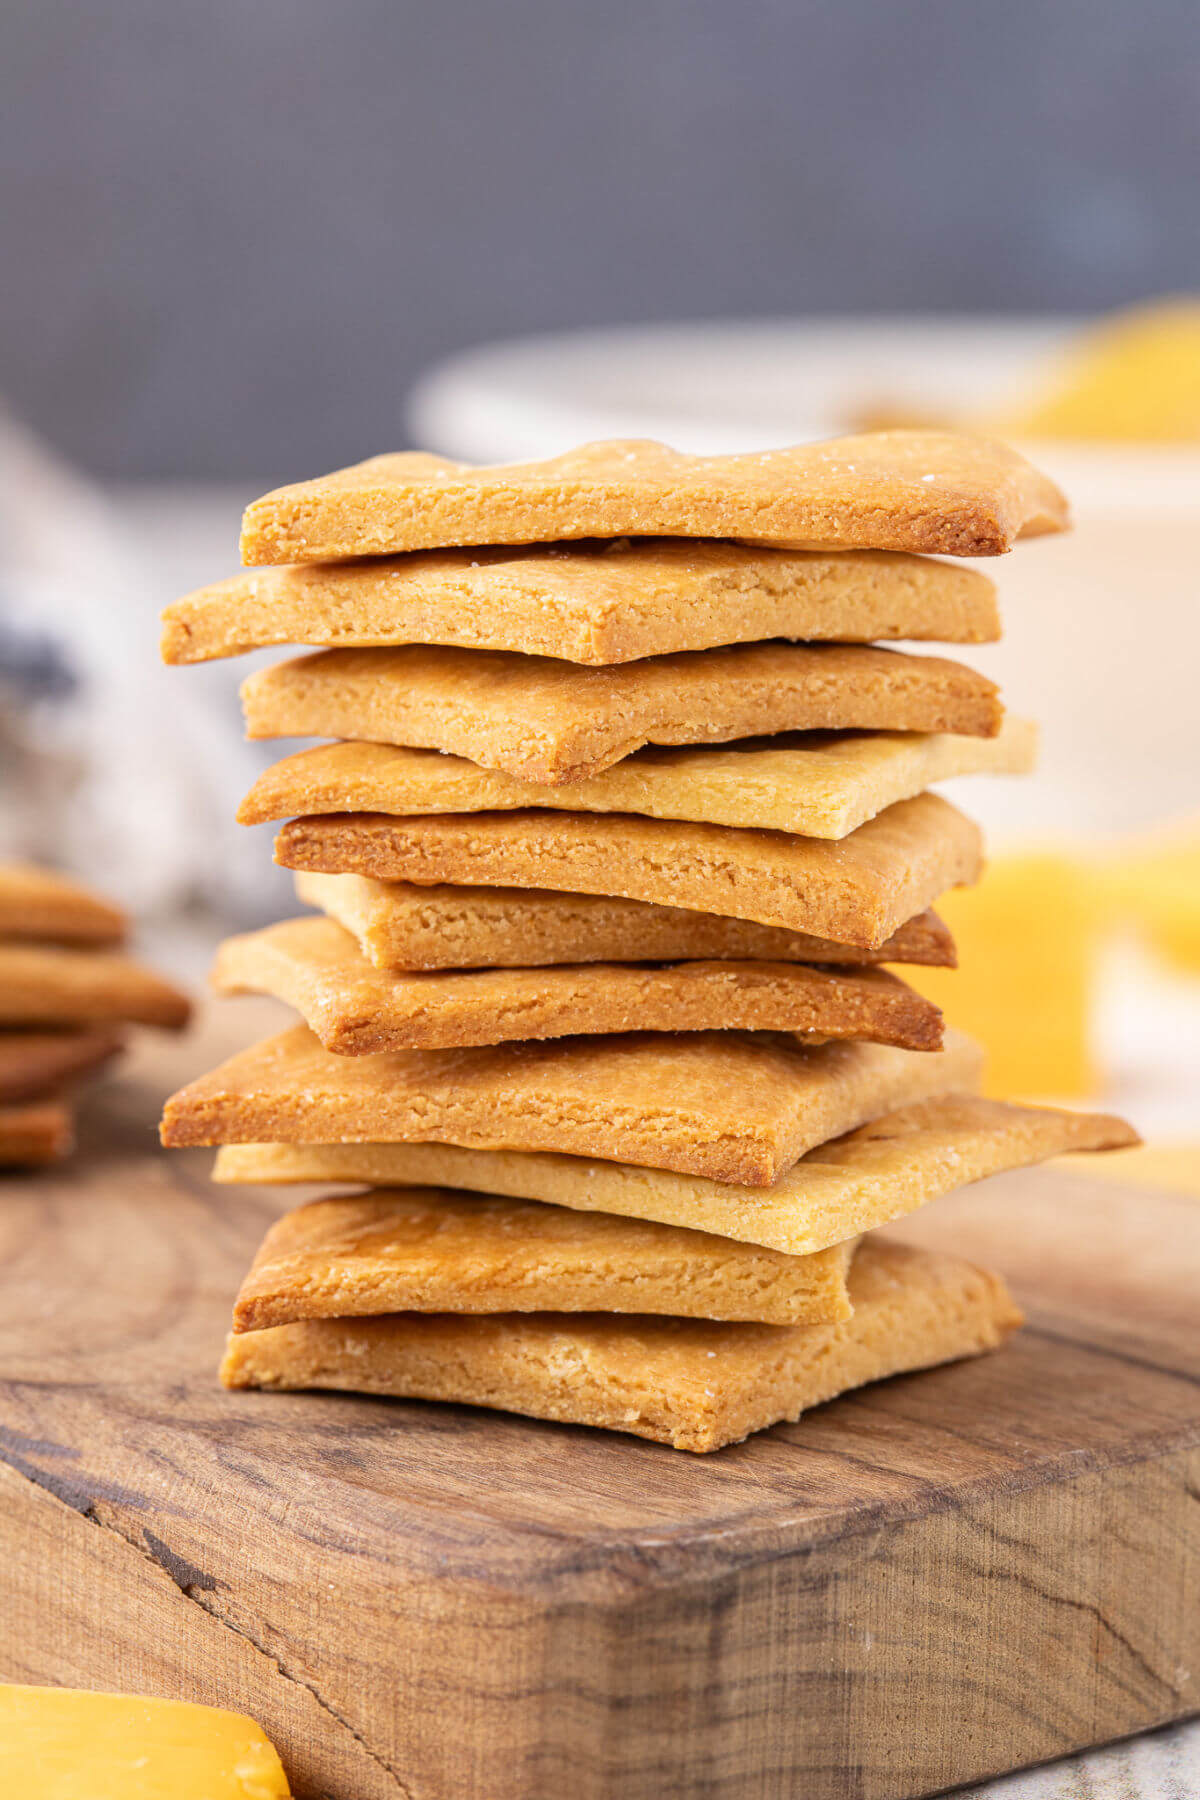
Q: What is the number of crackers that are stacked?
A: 11